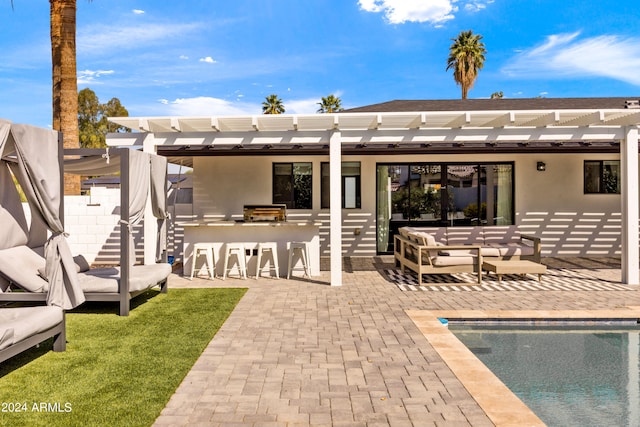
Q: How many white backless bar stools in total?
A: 4